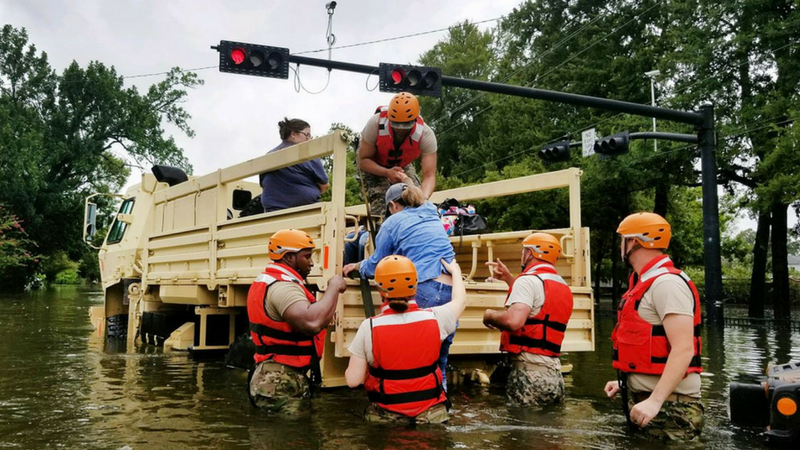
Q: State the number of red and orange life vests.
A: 5